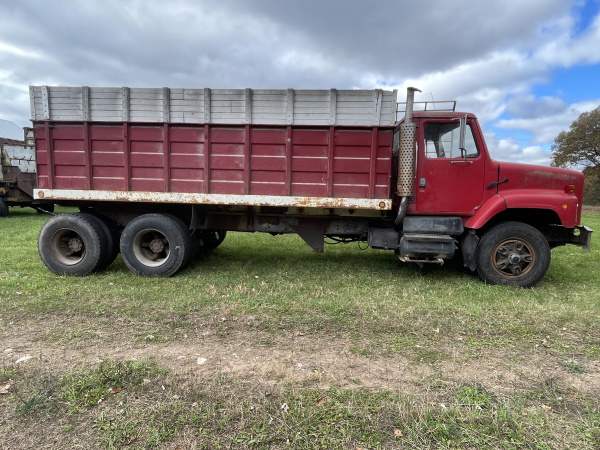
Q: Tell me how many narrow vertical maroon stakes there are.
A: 9